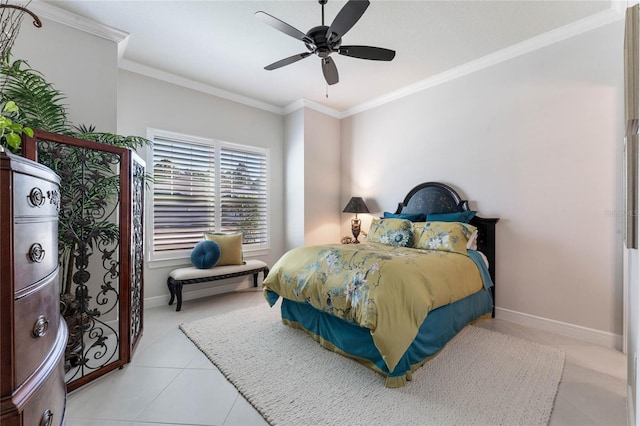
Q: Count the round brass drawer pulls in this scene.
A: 4